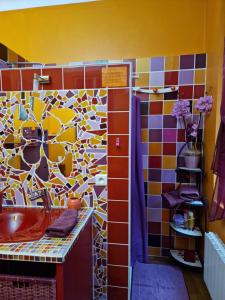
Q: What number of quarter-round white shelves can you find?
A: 4